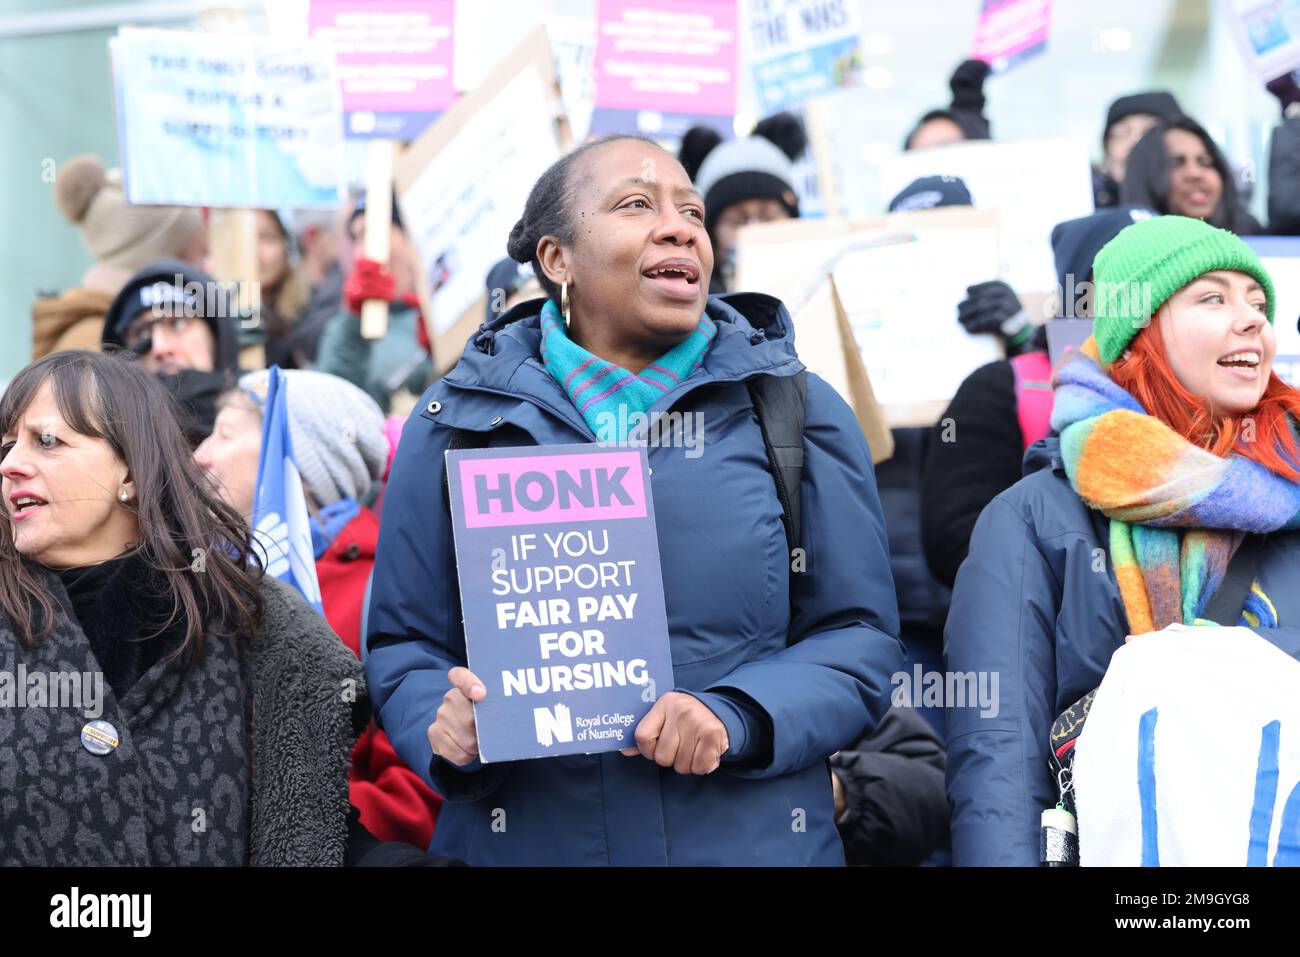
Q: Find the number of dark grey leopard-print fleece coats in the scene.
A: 1